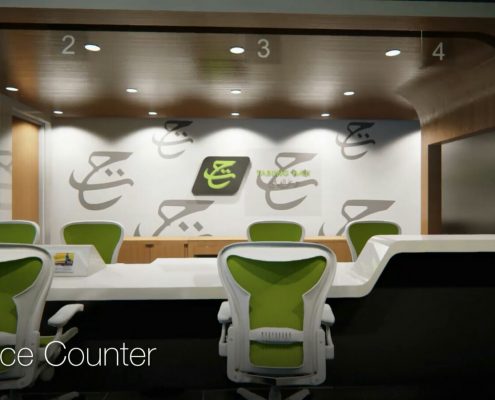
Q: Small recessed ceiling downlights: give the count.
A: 11